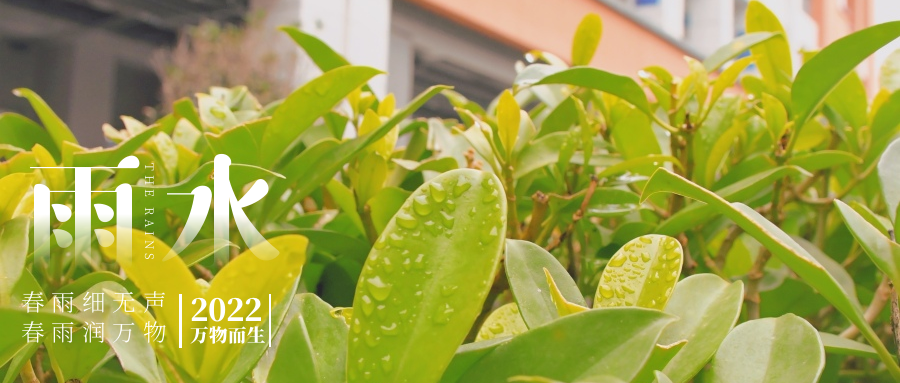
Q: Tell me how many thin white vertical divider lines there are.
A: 2